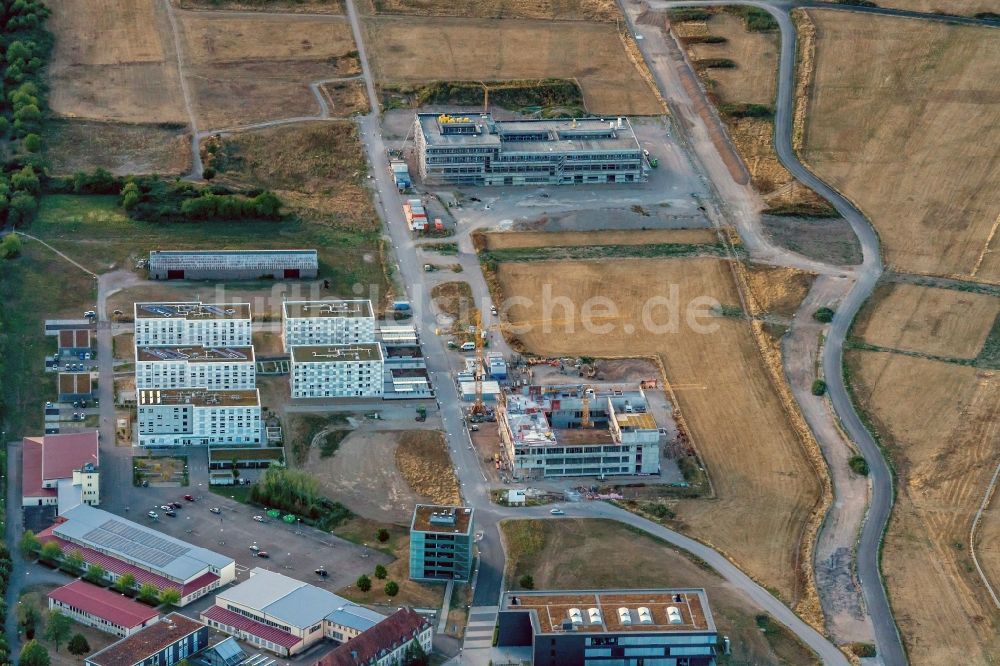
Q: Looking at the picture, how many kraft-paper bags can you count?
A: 0